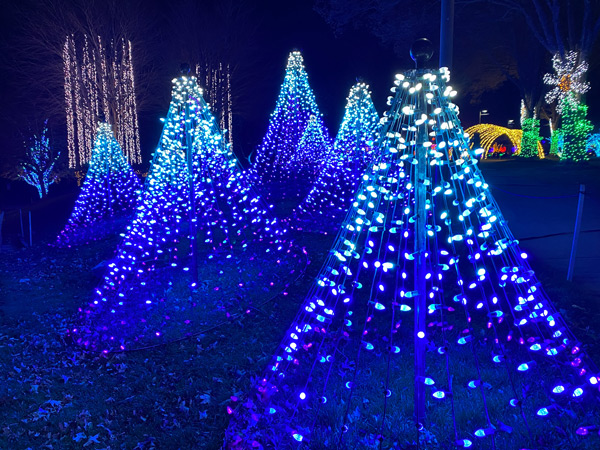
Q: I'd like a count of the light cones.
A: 6